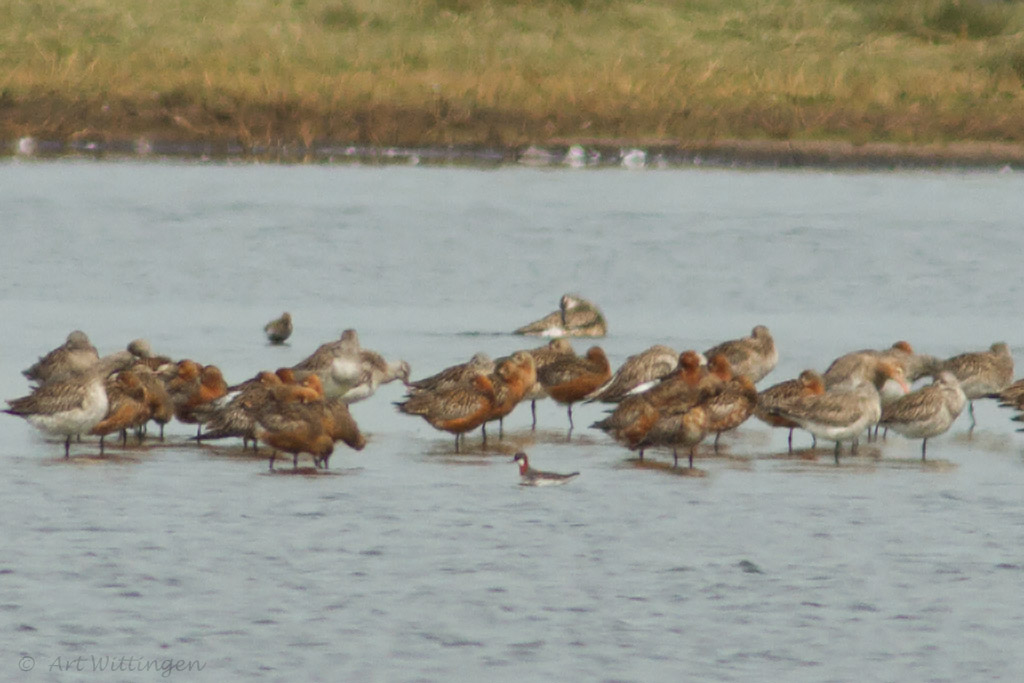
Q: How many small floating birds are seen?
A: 1